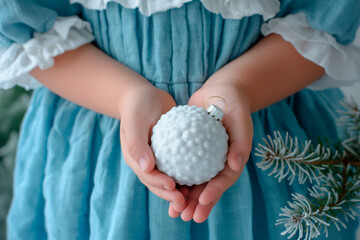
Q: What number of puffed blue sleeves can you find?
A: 2